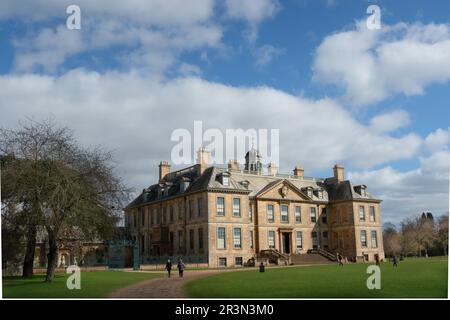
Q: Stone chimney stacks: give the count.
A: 6